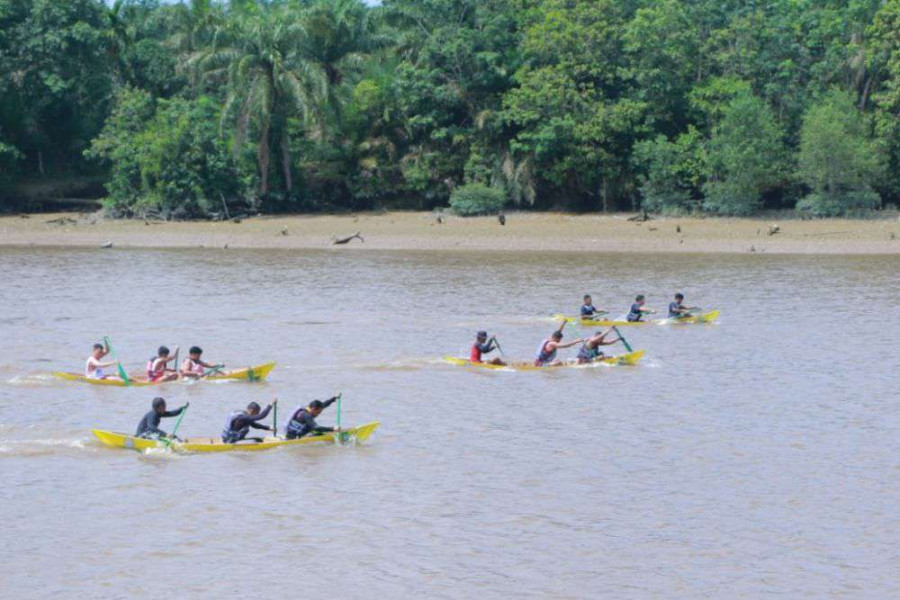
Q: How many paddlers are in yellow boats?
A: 12